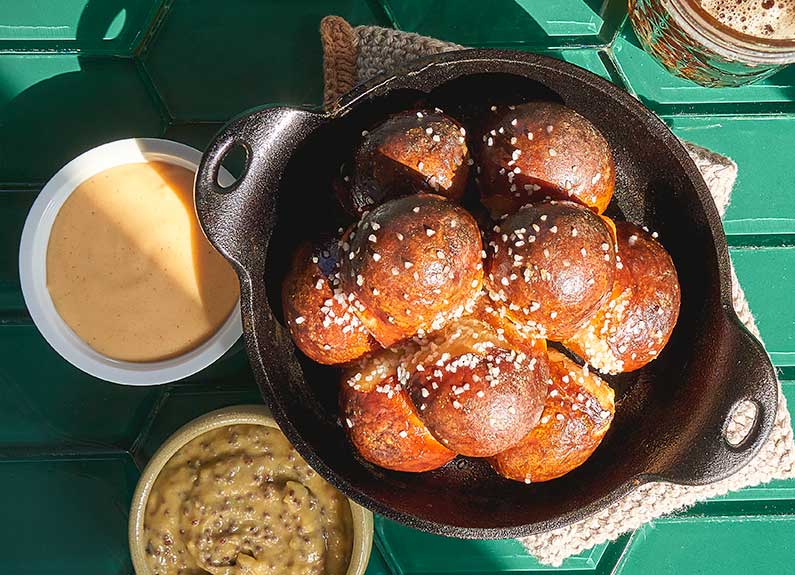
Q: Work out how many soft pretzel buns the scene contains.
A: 9